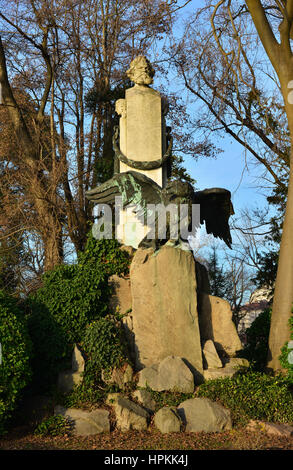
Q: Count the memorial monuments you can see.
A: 1